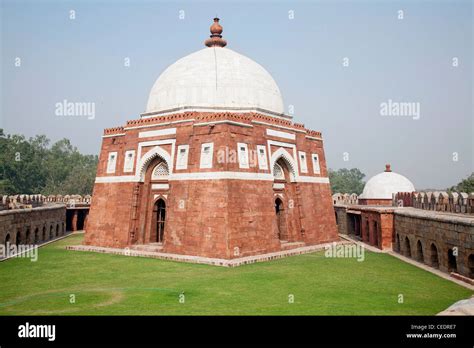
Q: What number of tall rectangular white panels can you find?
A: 8